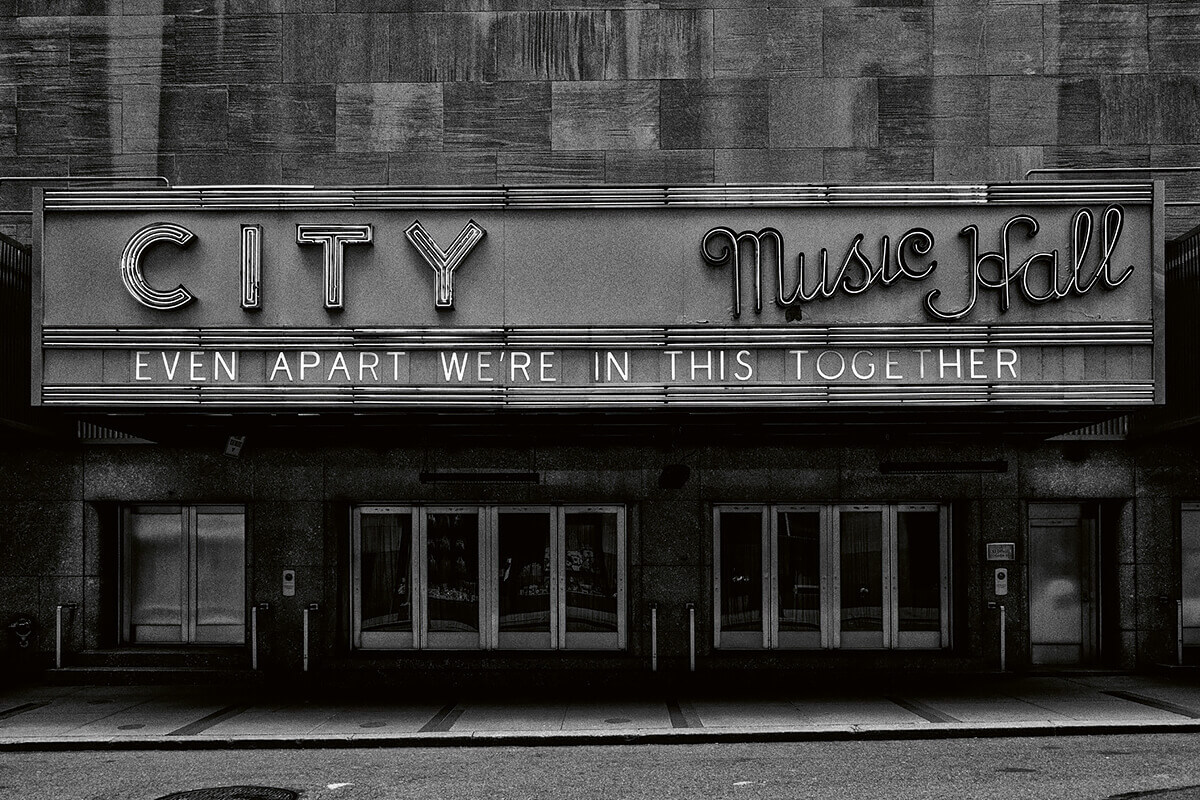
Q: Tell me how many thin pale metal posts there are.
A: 7